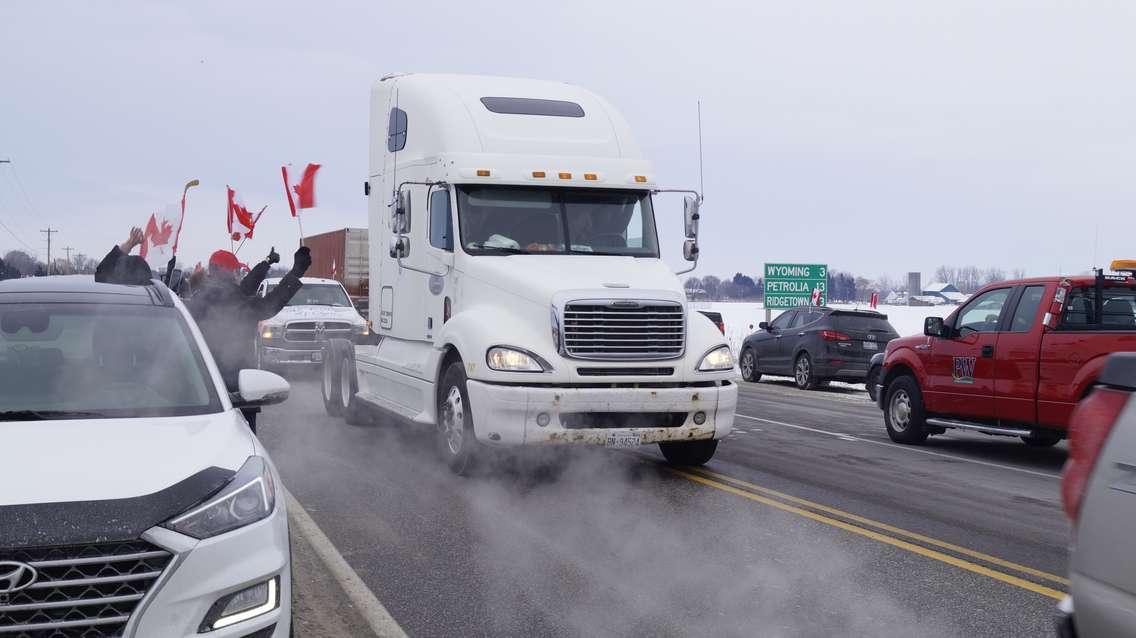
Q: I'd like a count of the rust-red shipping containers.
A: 1